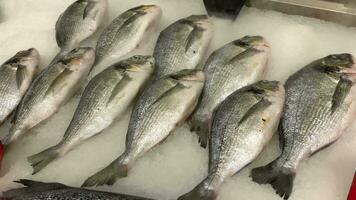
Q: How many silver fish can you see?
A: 10